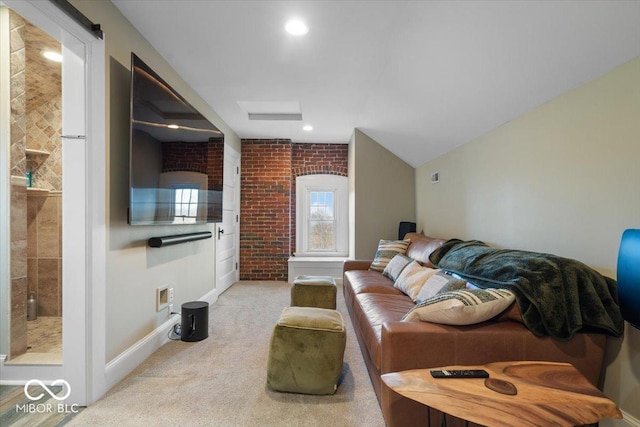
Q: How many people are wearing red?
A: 0